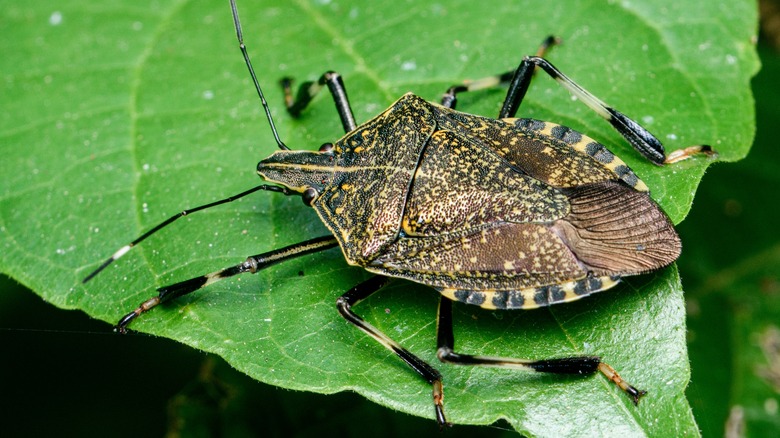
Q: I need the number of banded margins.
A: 2